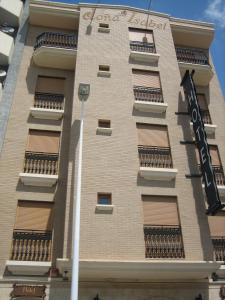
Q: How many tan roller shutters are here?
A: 10